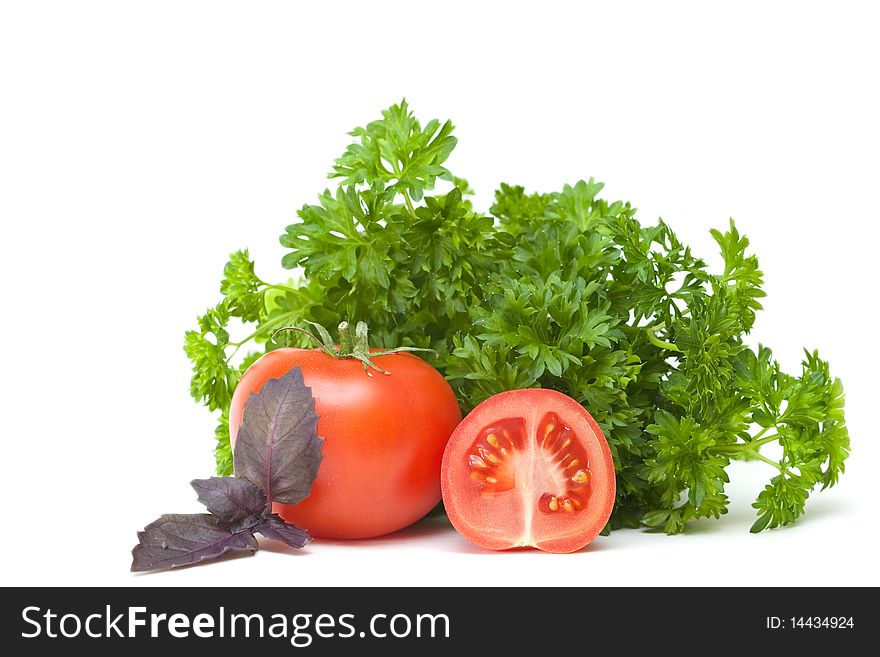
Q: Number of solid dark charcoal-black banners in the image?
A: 1